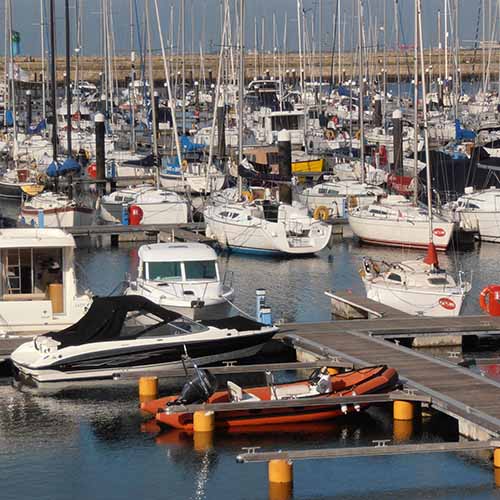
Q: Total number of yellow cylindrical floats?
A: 6